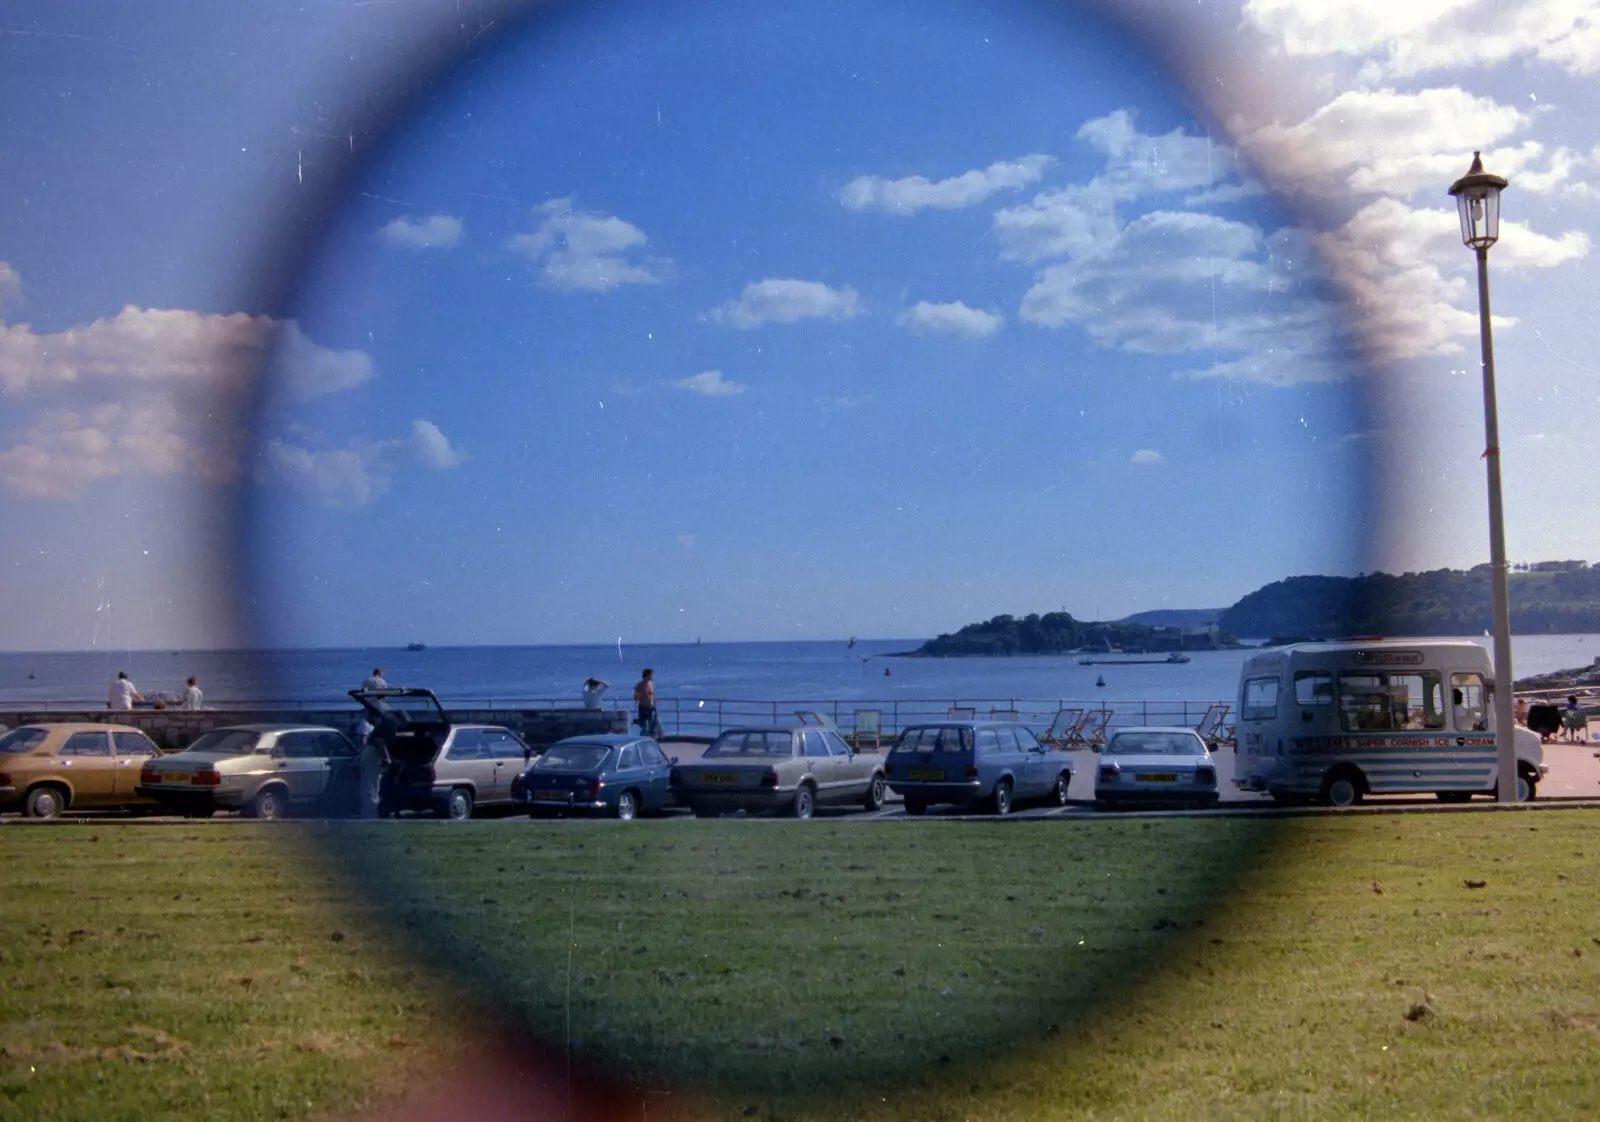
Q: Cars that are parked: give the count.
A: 7